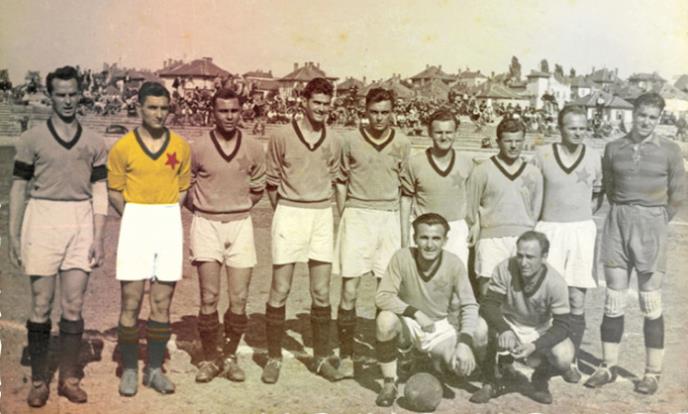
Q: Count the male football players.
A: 11